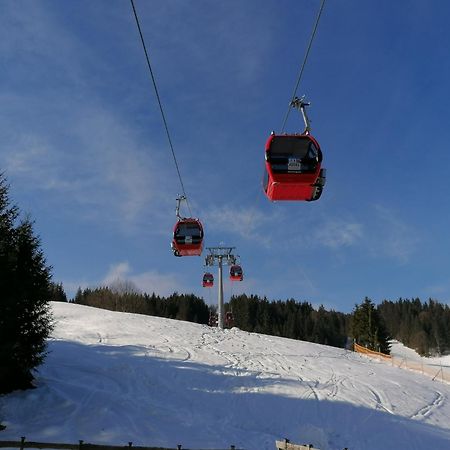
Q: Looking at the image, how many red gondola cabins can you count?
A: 6